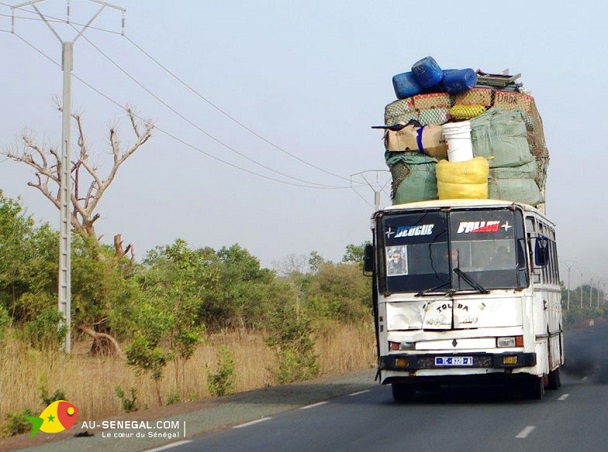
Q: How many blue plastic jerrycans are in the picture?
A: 3